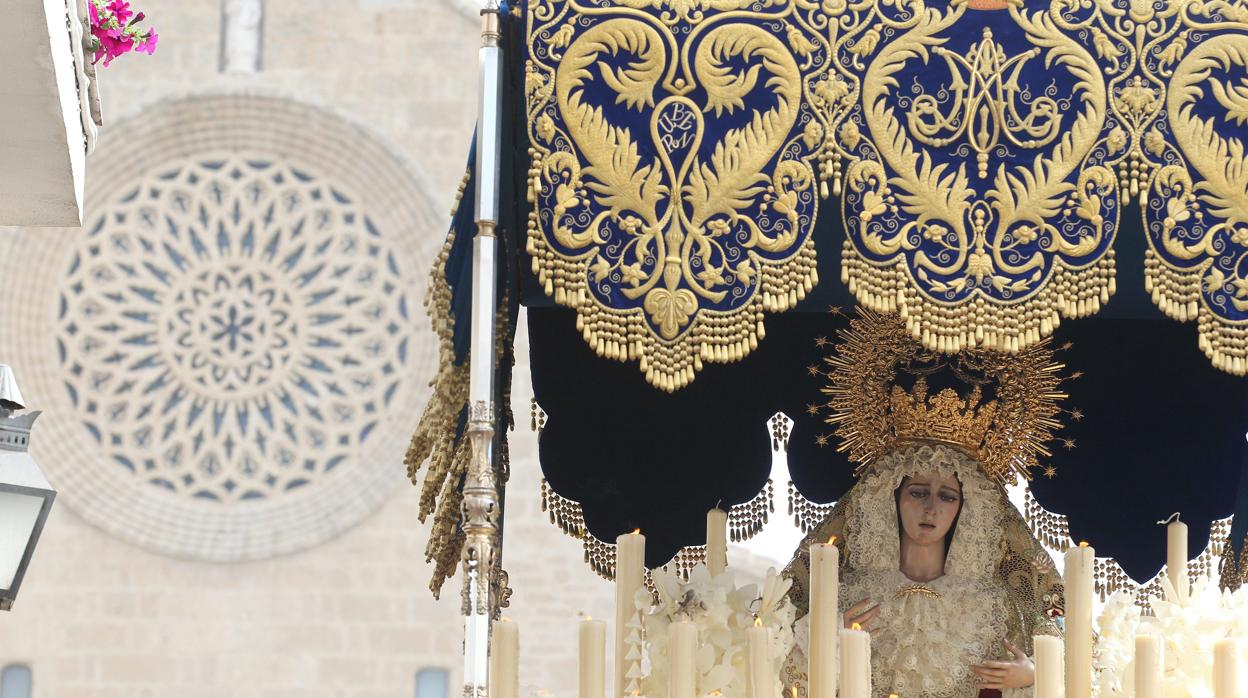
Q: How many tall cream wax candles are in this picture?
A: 13